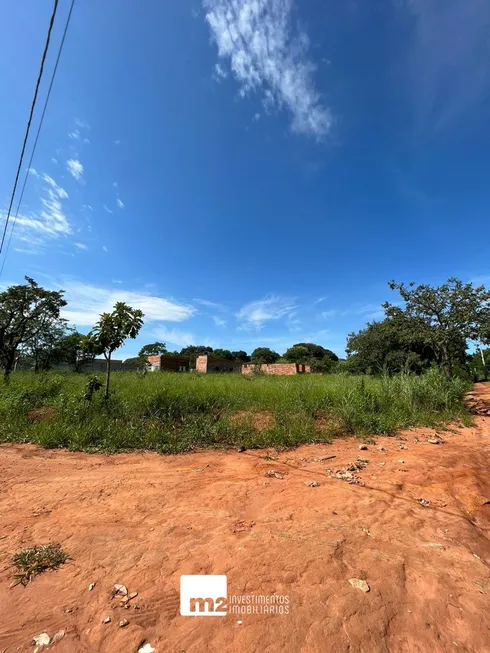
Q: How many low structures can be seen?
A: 3